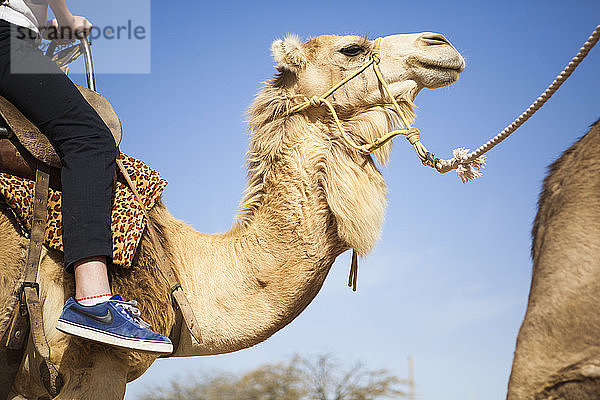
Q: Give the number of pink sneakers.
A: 0